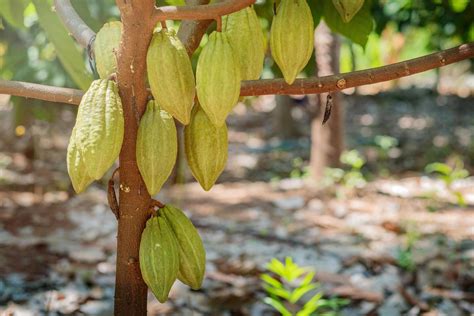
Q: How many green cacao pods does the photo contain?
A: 12